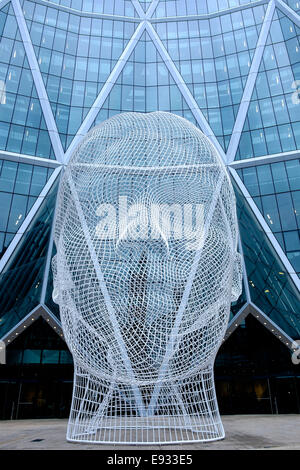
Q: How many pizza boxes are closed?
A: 0